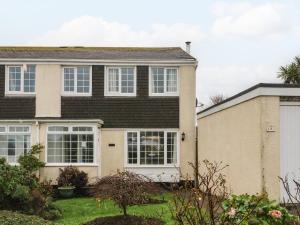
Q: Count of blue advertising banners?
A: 0